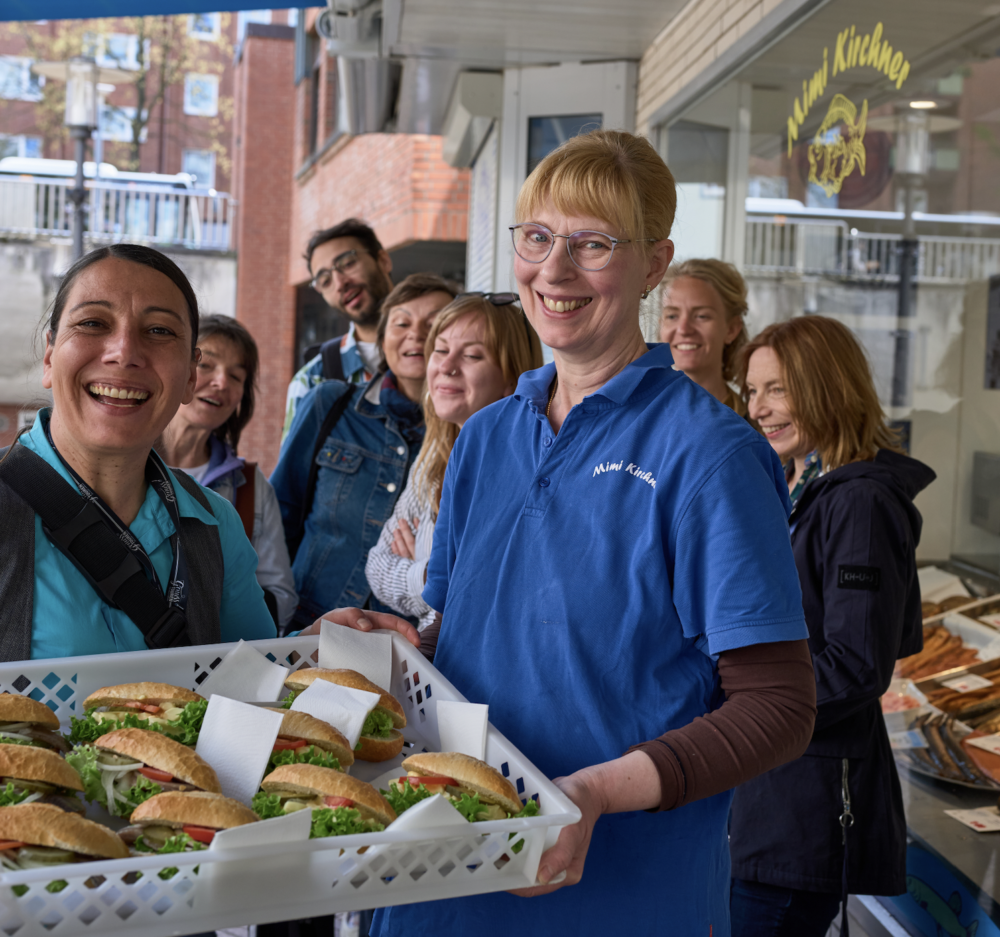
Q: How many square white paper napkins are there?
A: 7